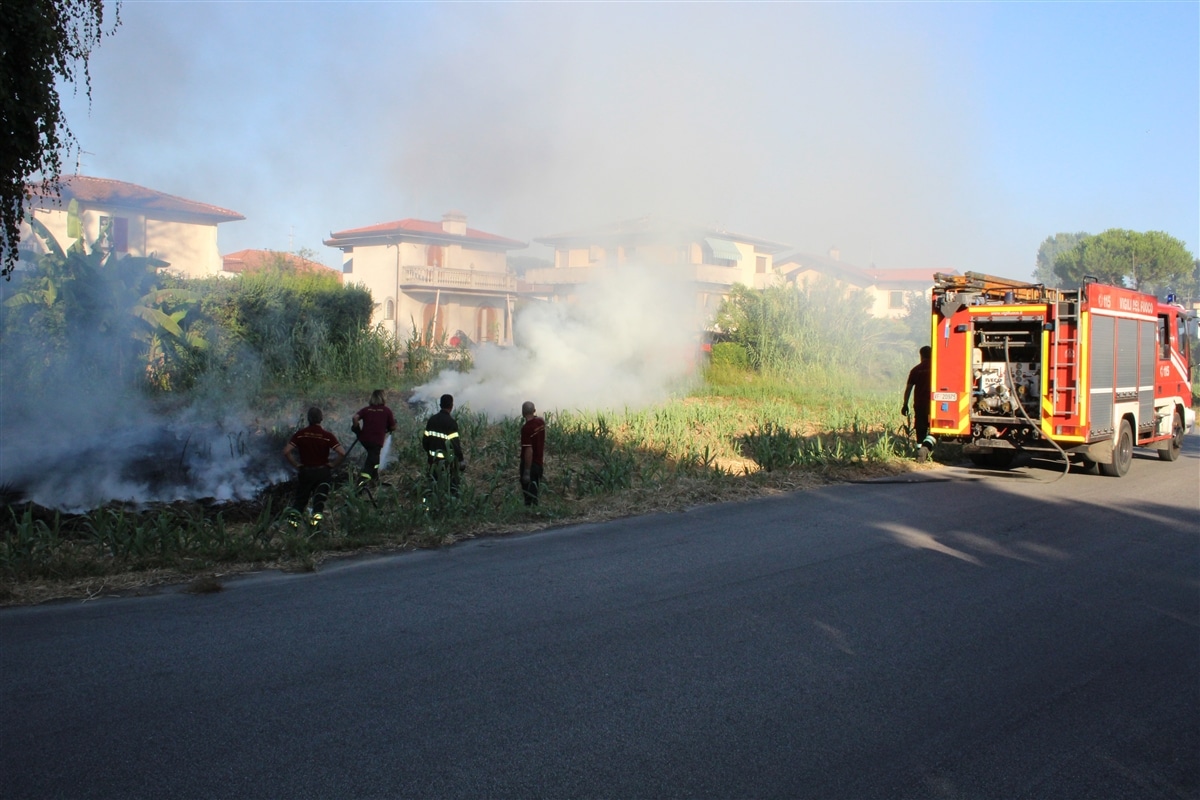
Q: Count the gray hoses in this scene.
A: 1